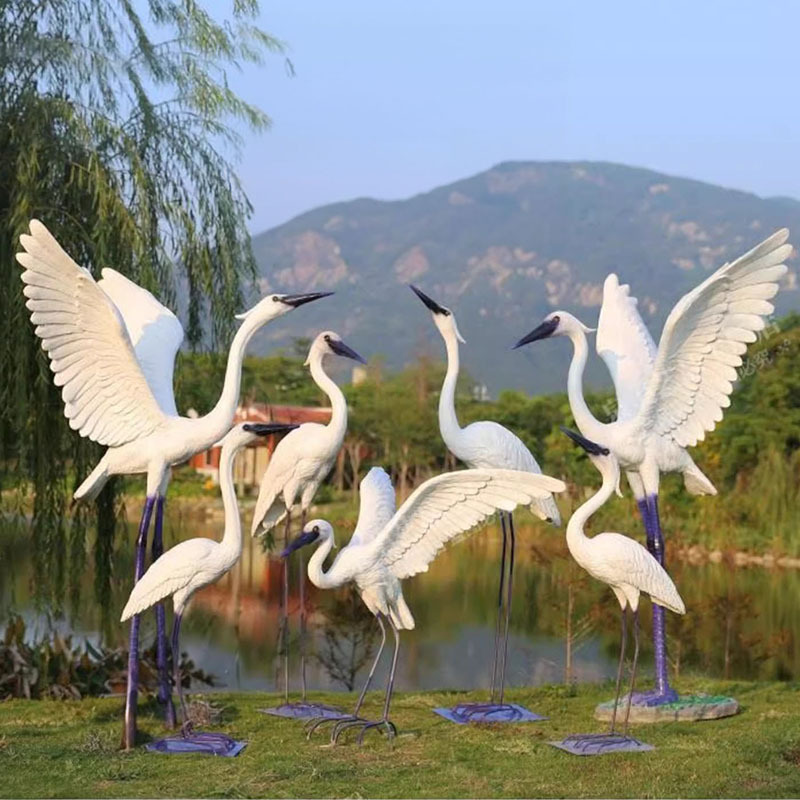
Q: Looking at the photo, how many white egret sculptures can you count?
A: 7